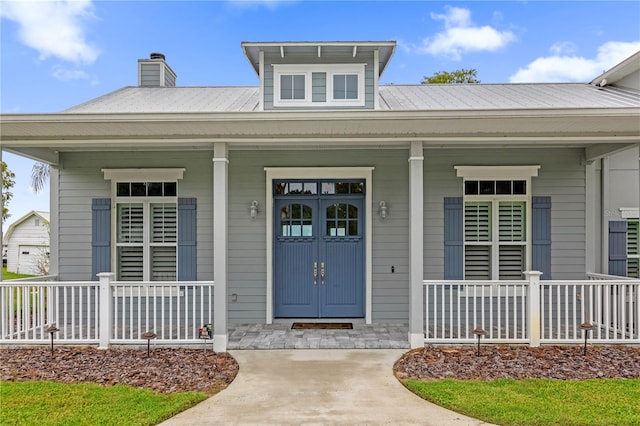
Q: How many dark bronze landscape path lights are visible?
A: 4